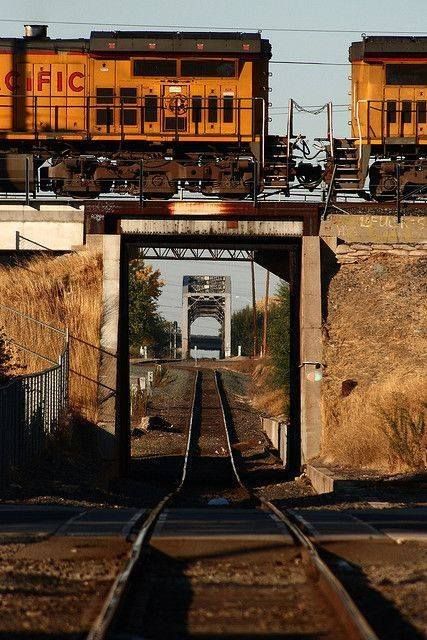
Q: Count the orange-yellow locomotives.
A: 2